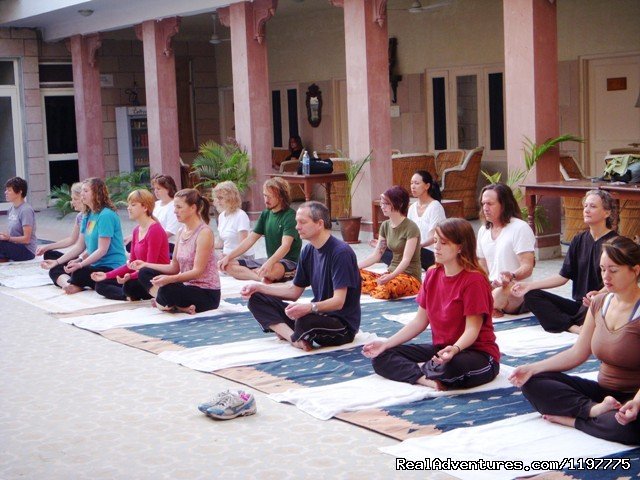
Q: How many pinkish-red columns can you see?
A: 5